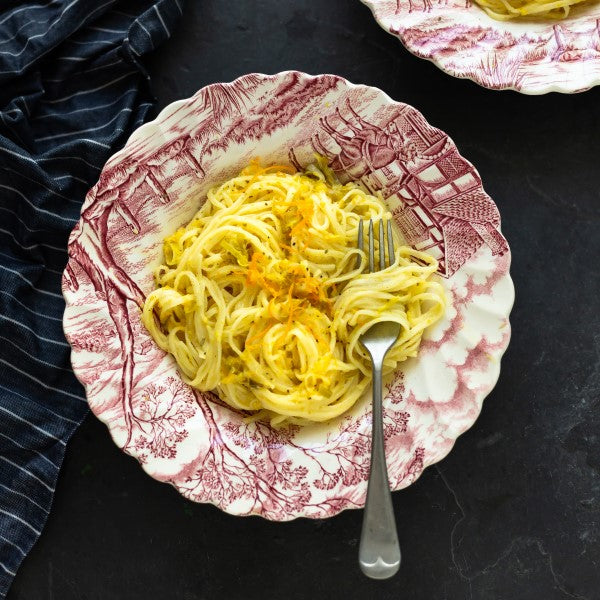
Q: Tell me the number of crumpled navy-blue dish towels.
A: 1